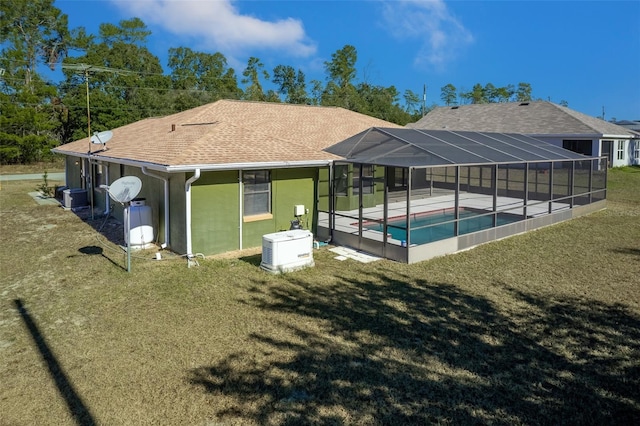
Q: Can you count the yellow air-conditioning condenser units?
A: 0